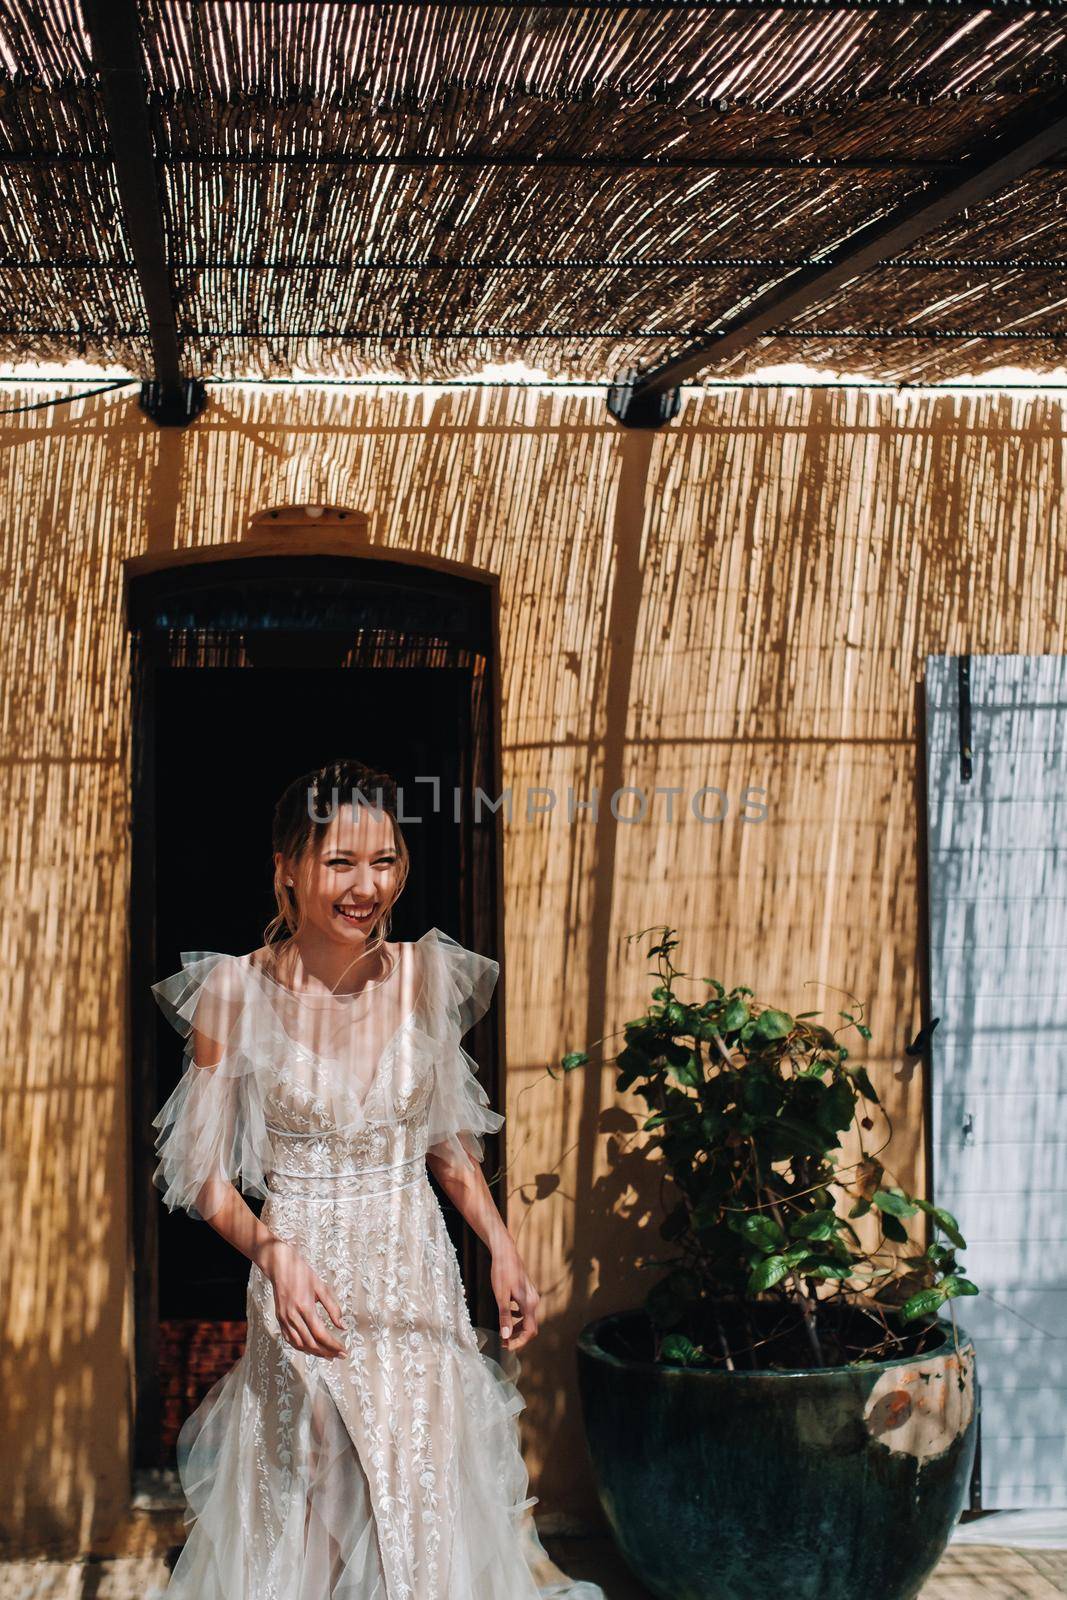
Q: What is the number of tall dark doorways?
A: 1